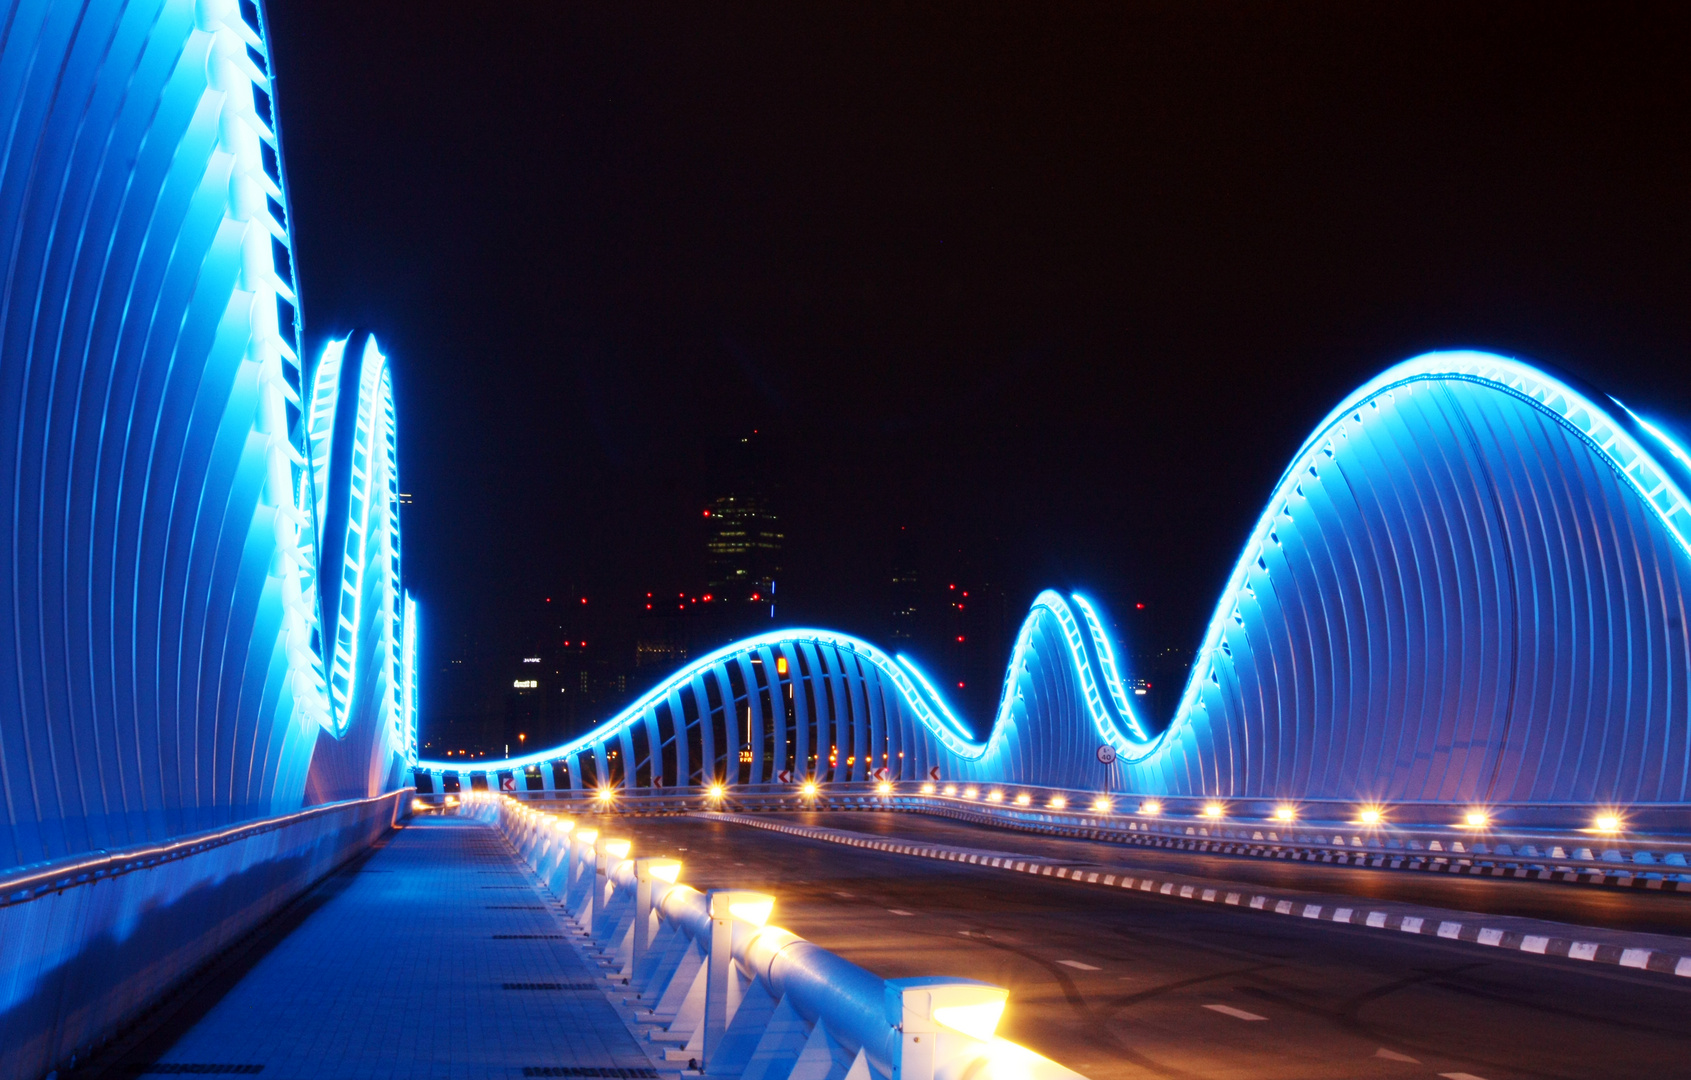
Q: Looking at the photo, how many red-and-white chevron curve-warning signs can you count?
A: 5